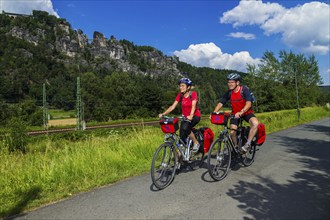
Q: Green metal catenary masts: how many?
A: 2